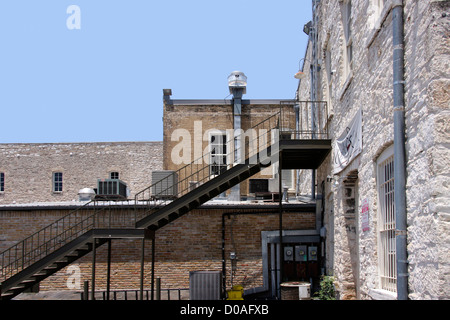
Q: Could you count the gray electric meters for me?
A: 3